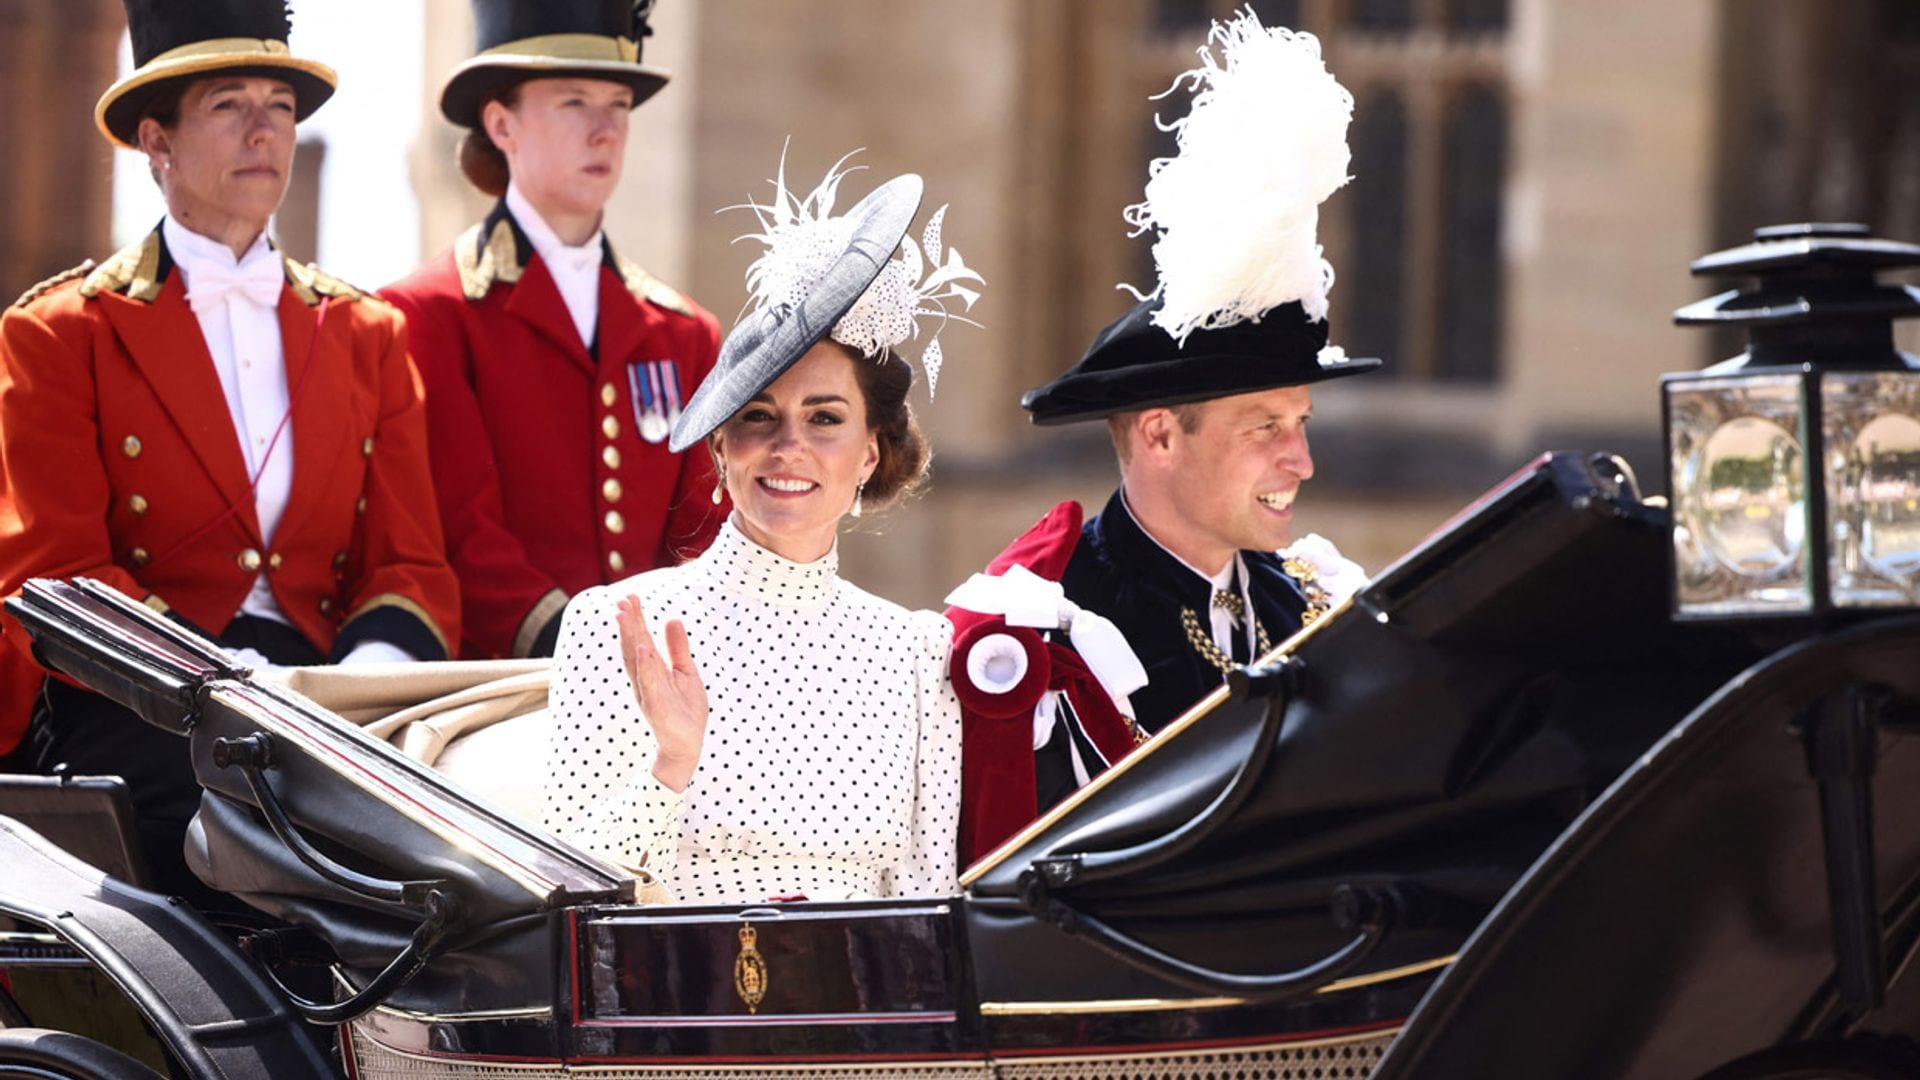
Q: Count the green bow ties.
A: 0